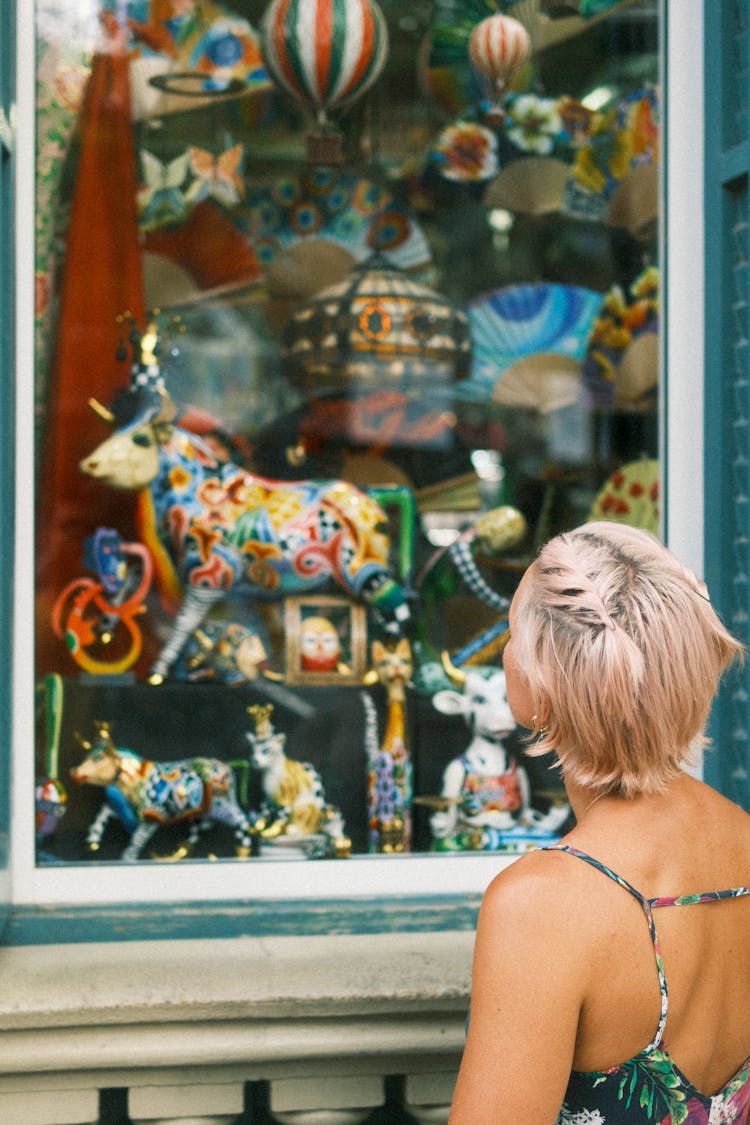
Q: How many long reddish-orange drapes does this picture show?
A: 1